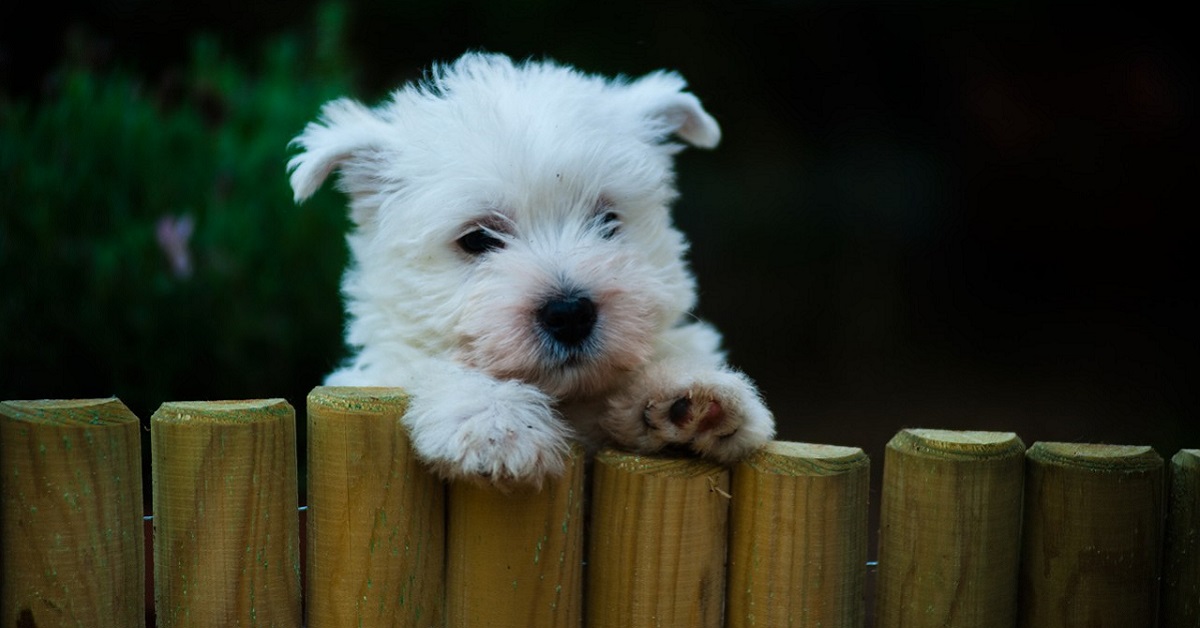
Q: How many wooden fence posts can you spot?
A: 9